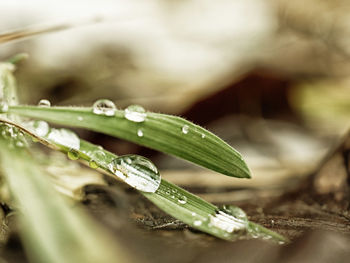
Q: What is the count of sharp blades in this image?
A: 2